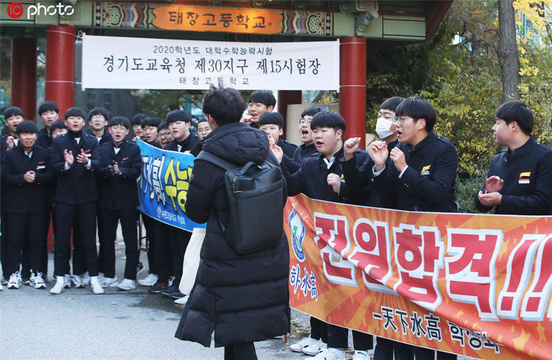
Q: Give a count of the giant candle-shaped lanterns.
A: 0